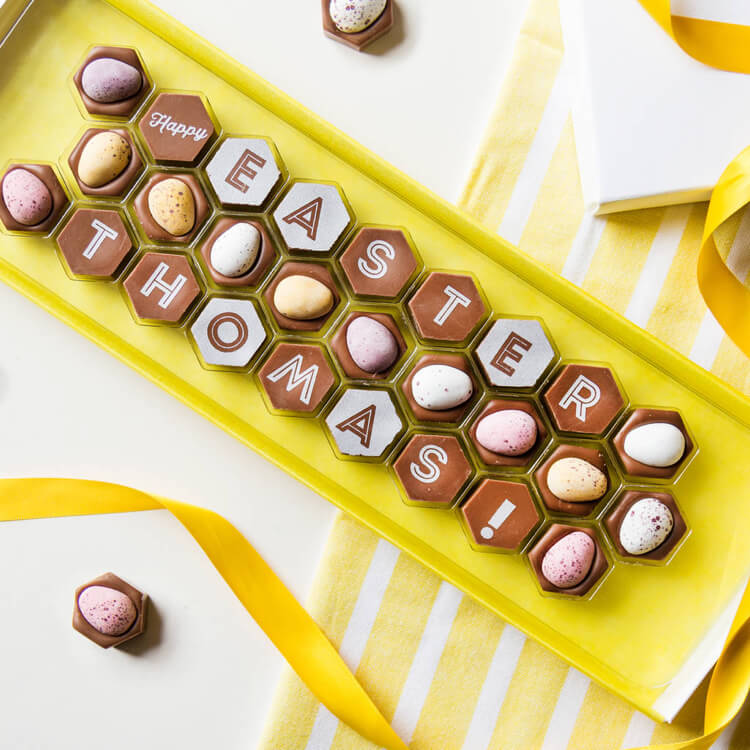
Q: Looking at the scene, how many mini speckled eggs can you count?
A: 15